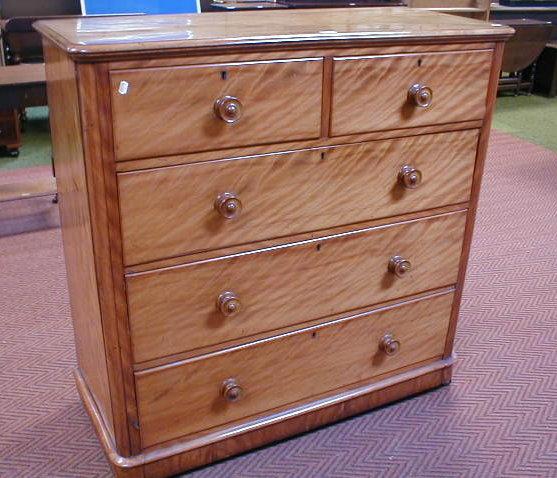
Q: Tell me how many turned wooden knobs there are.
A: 8